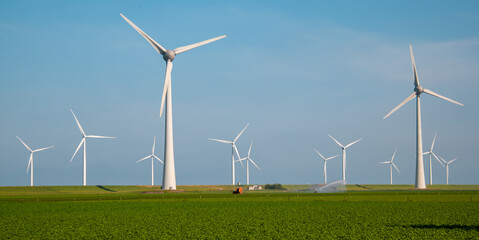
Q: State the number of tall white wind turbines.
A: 12